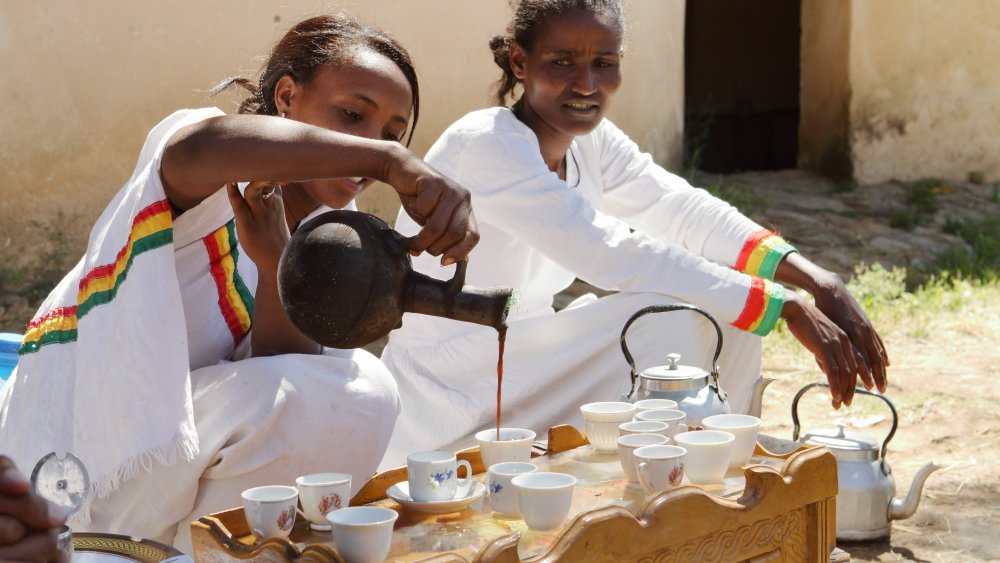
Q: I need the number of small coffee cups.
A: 15